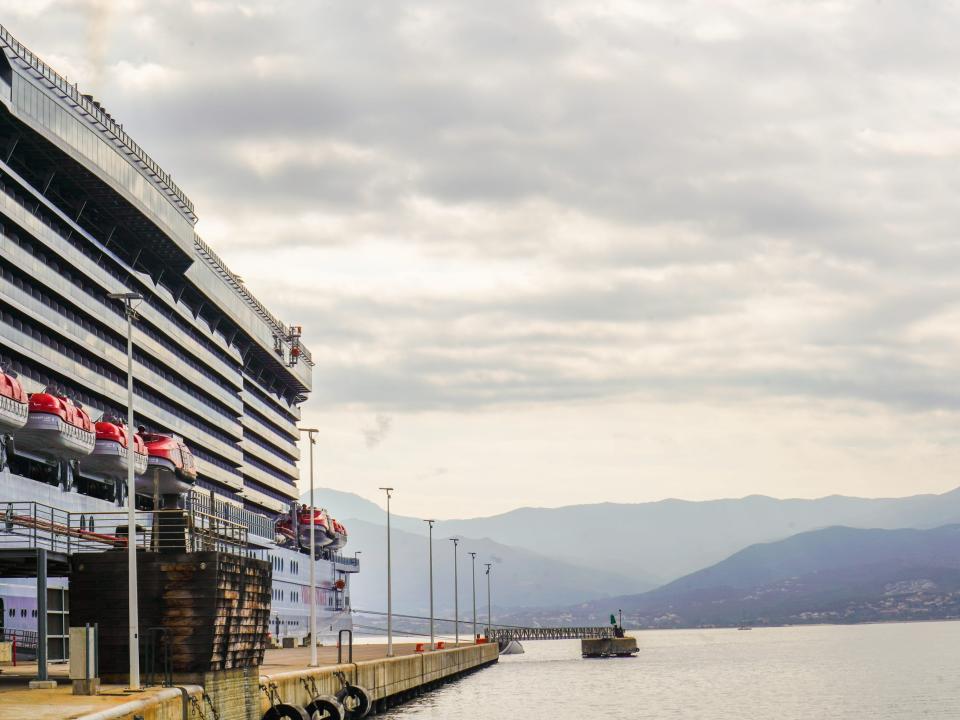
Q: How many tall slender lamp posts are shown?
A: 7